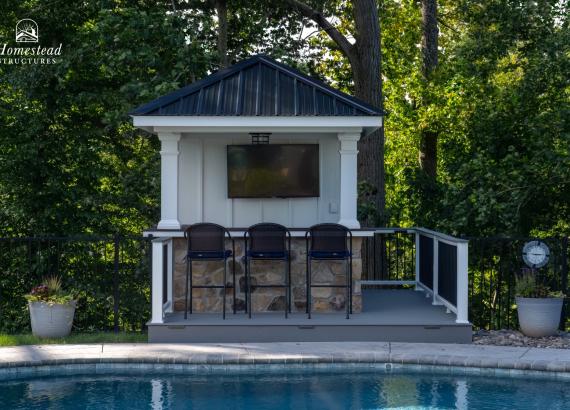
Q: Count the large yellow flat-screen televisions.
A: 0